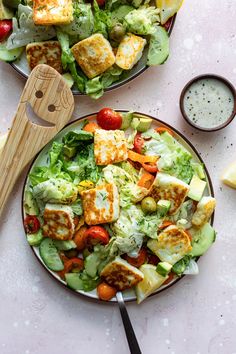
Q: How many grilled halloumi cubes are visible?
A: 11